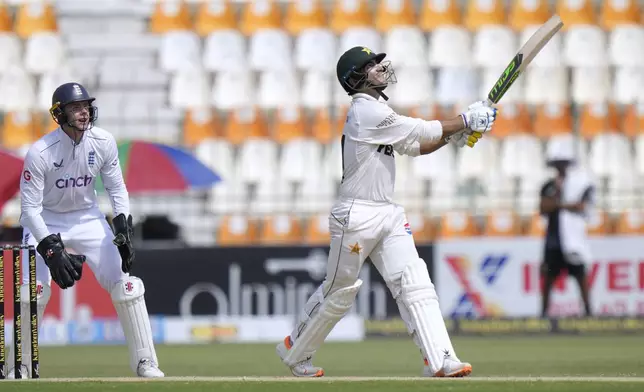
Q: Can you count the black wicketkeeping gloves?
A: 2